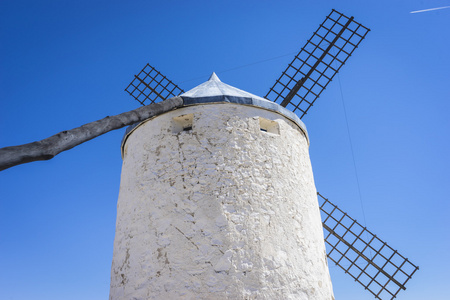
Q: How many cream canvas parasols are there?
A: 0